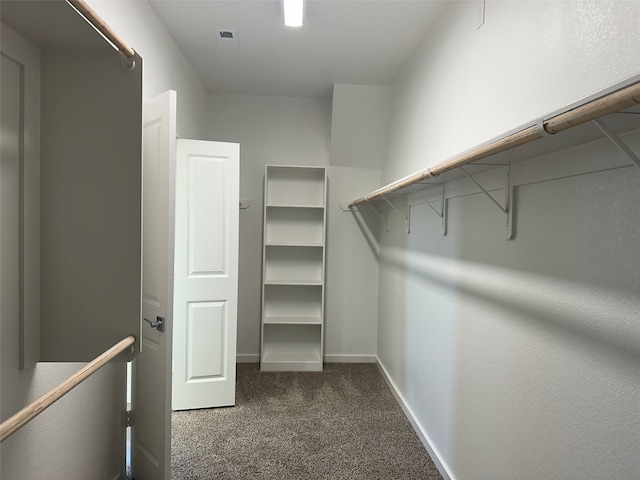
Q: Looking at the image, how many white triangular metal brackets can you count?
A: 5